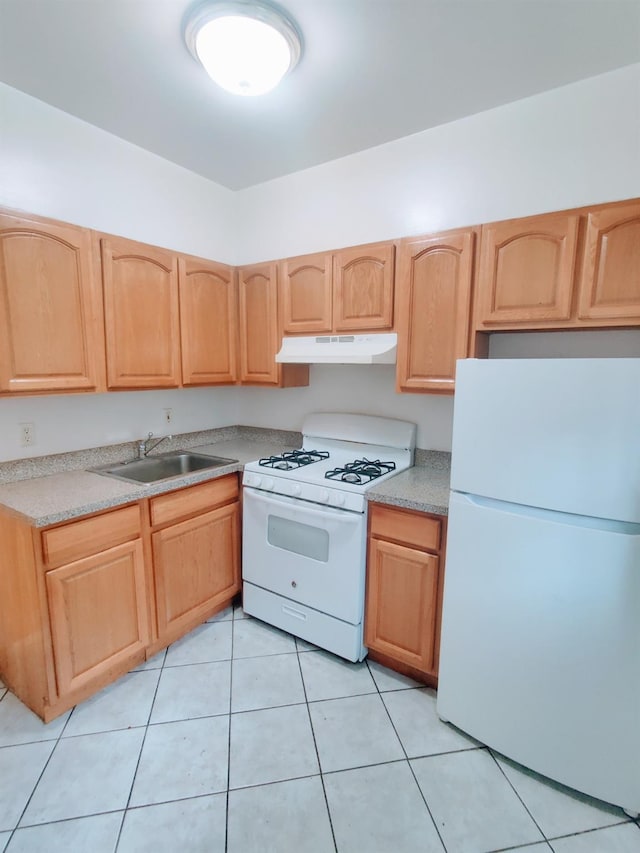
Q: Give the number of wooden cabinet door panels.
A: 12